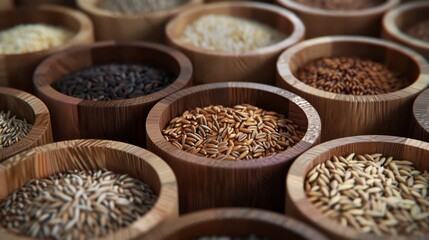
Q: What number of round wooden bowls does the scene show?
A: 13